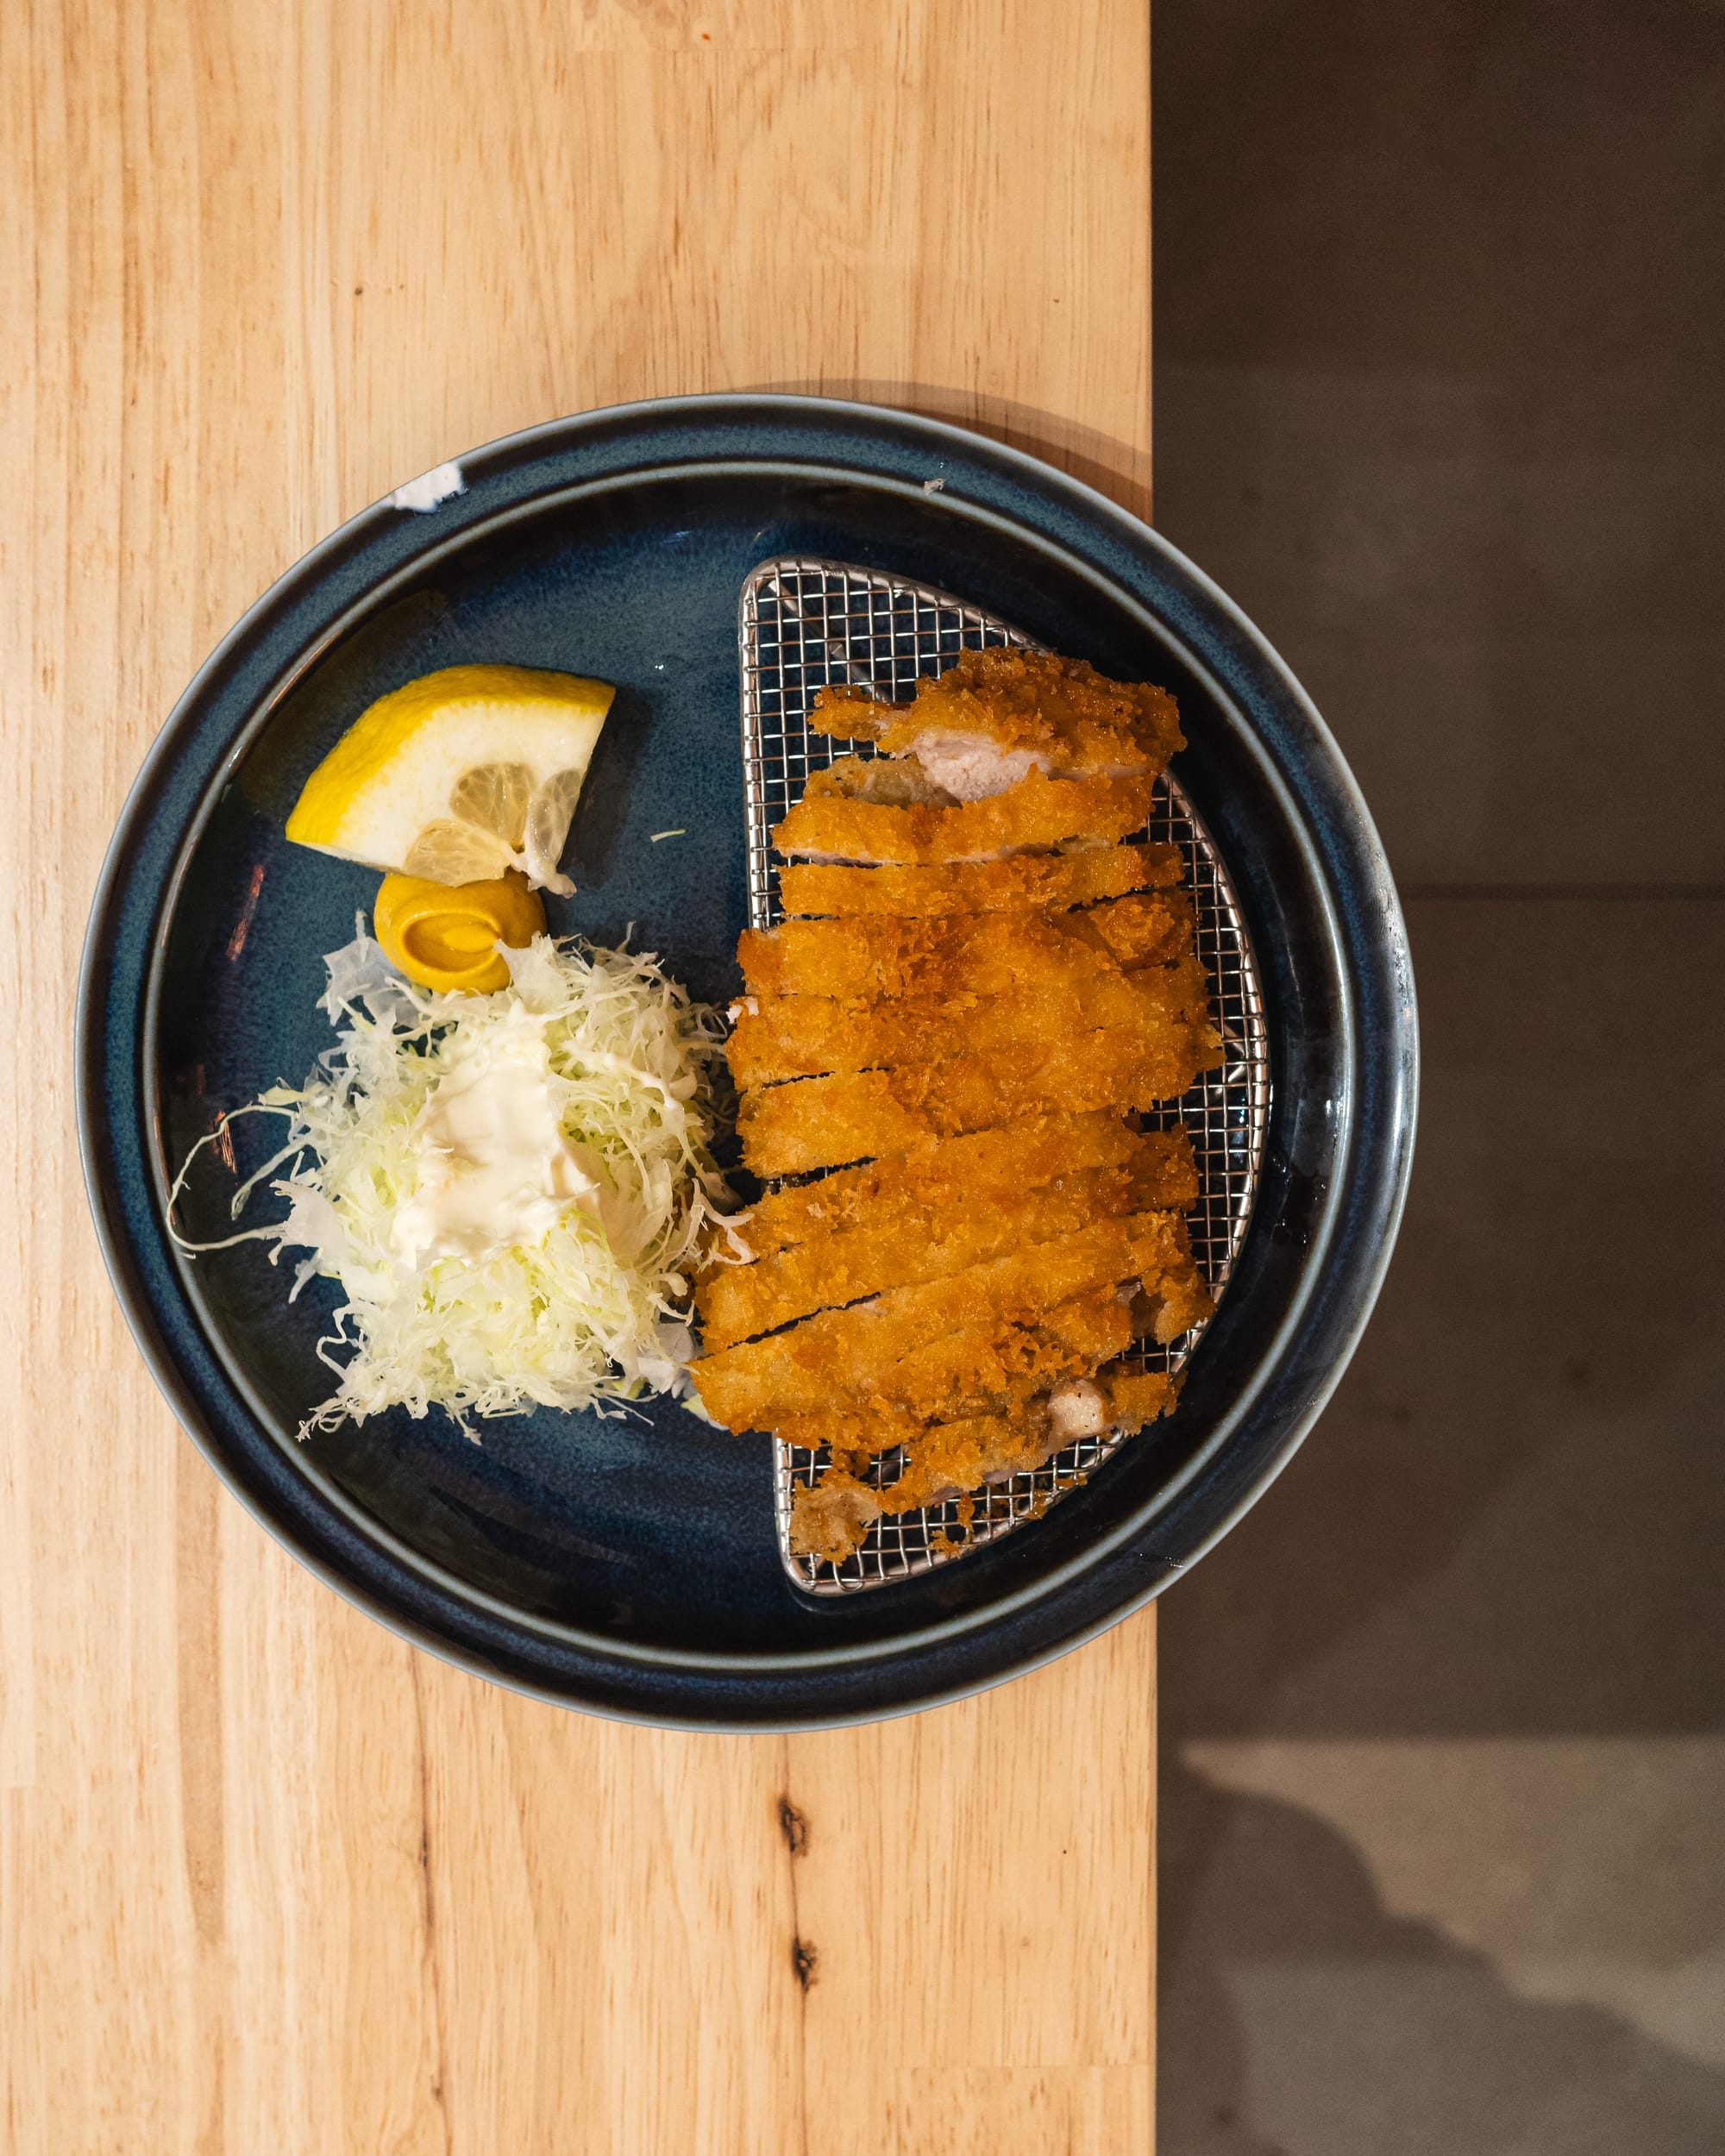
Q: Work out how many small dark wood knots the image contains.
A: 2